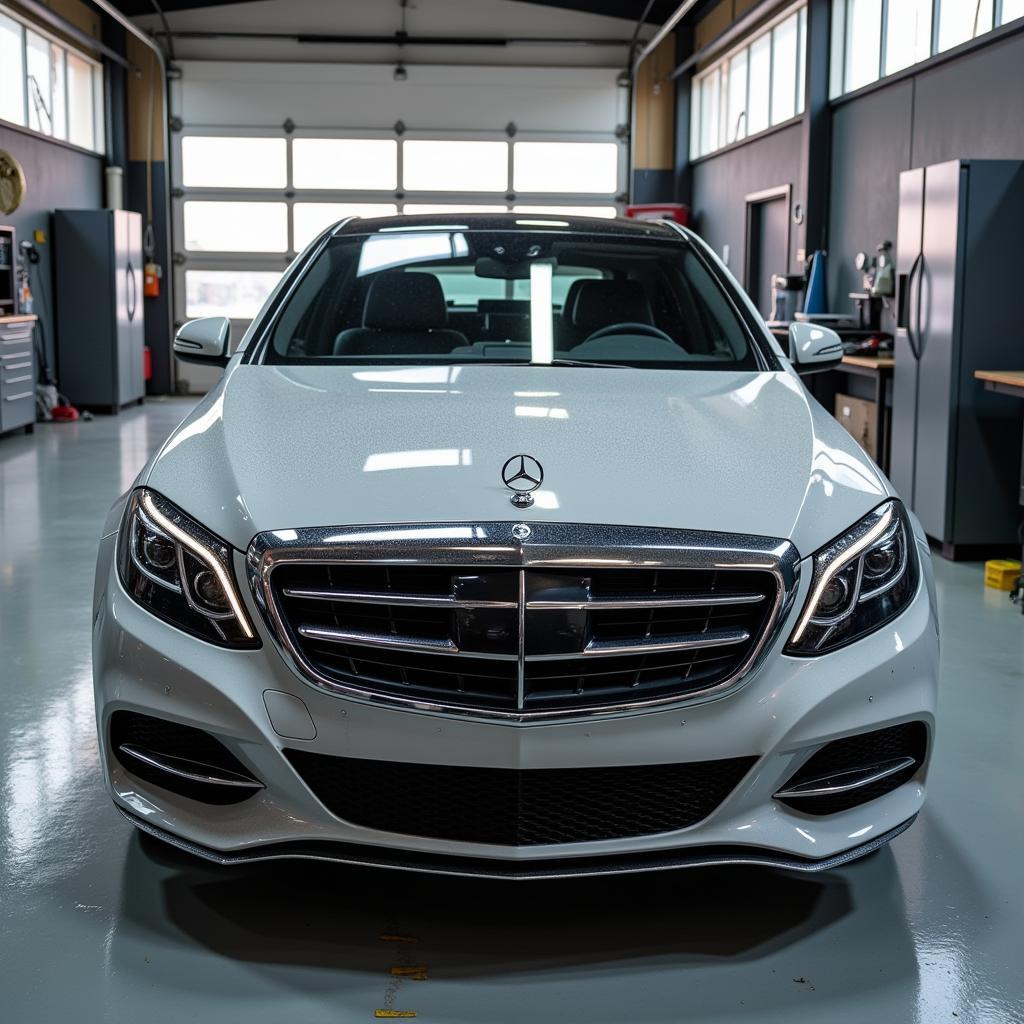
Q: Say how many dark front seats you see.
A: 2